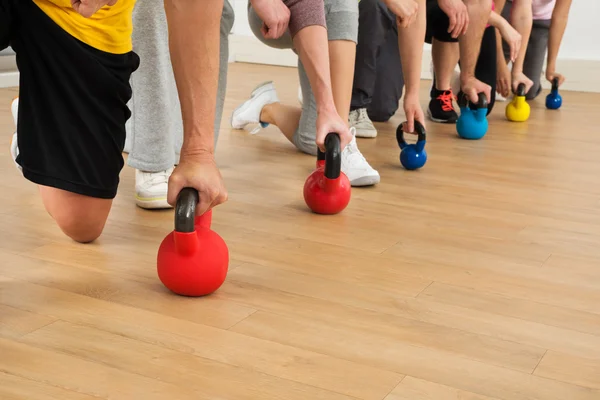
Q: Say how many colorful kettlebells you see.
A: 6